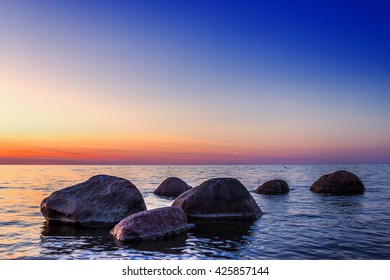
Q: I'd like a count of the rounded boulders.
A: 6